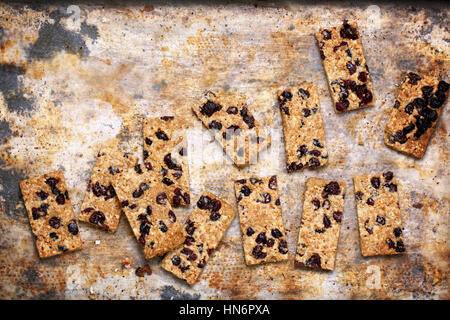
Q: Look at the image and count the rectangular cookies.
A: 12